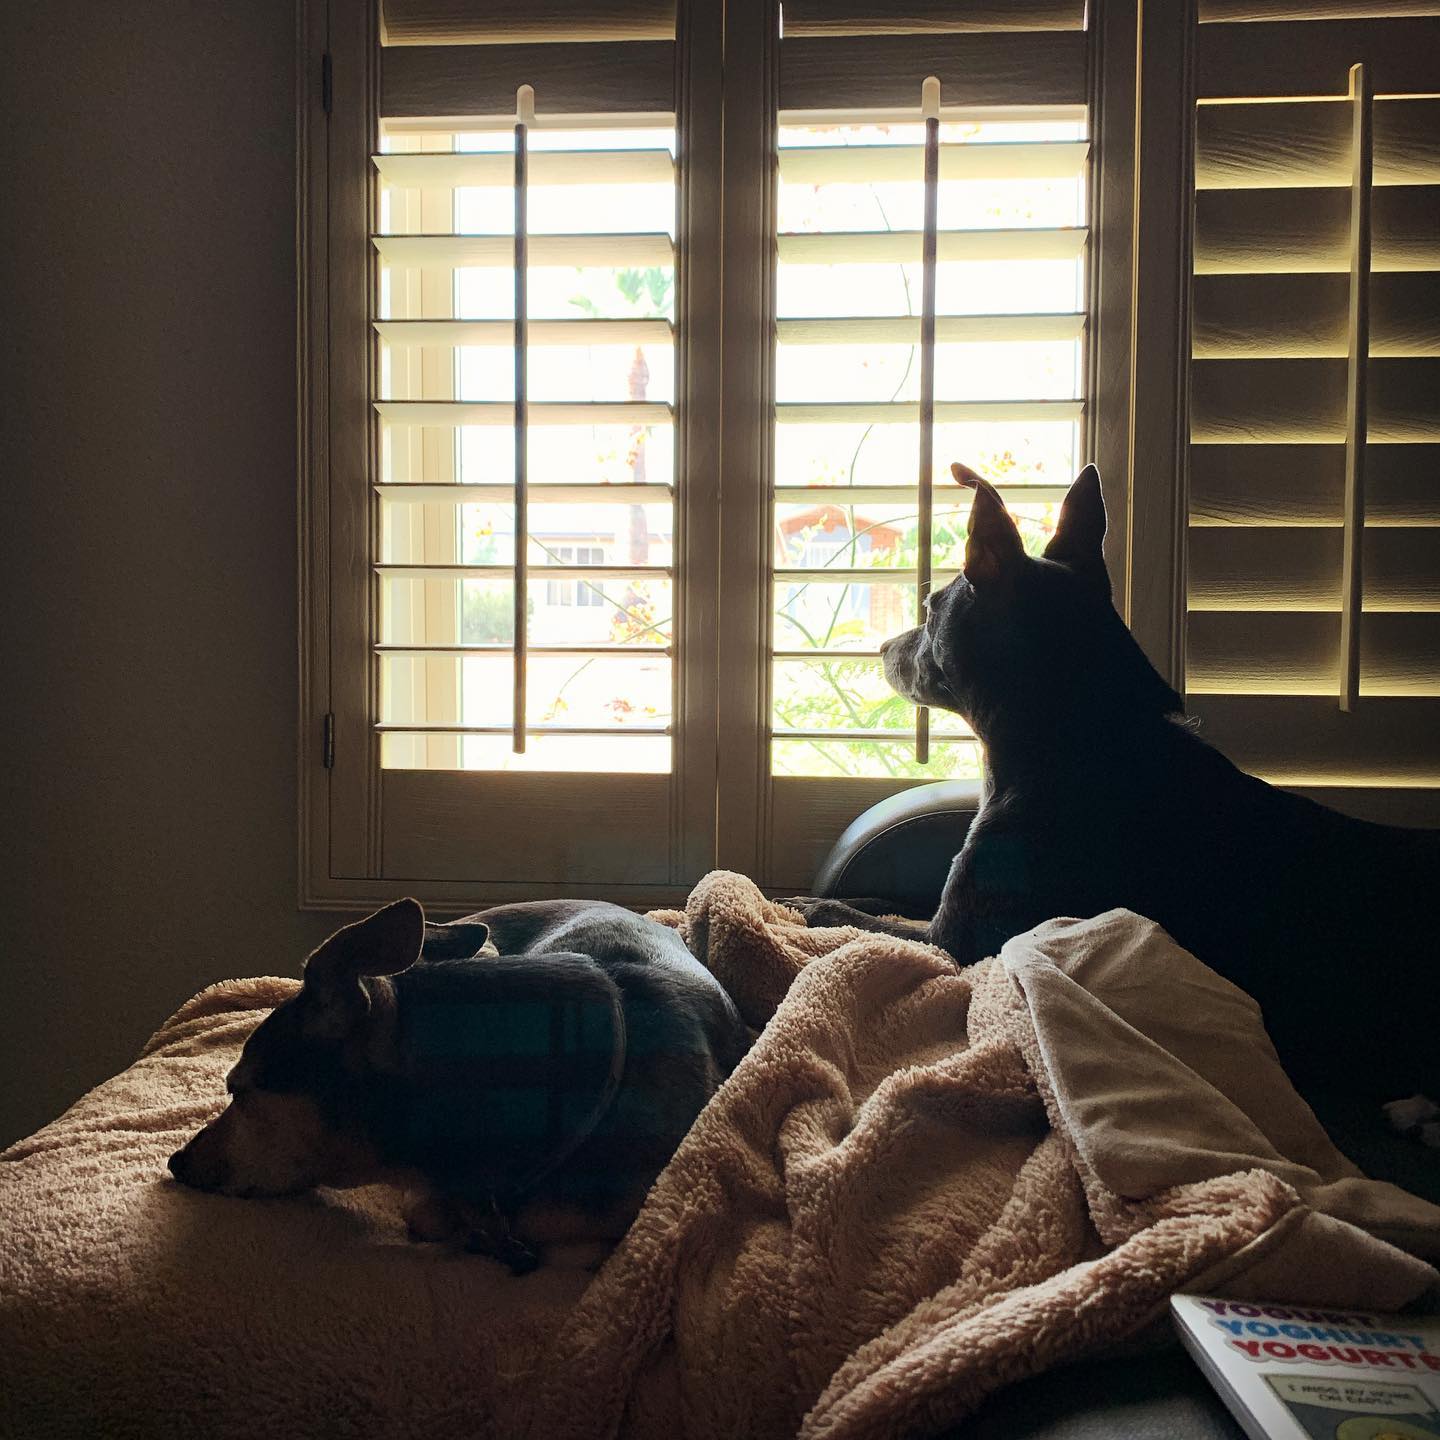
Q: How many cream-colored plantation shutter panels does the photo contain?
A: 3